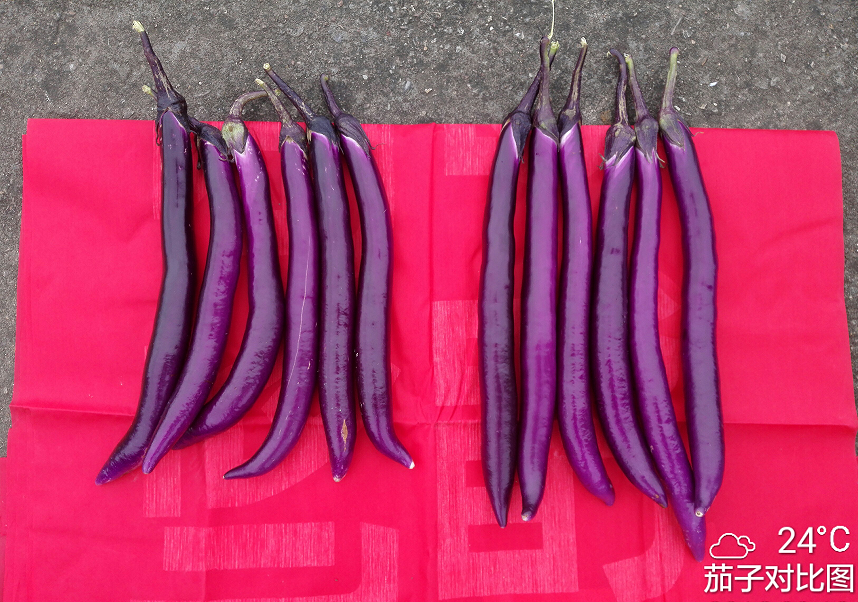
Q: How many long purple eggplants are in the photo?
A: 12